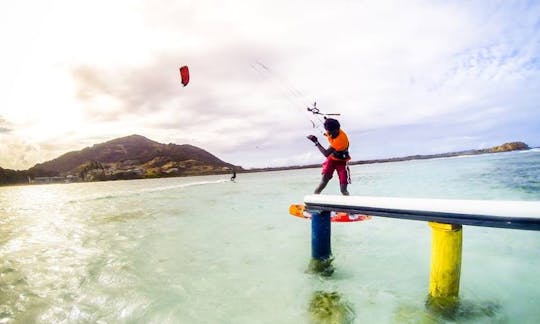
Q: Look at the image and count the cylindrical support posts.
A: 2